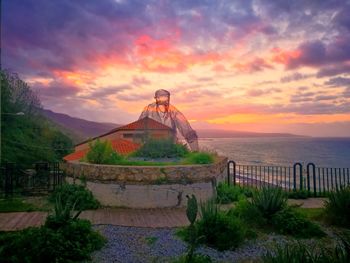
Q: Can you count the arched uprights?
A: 3